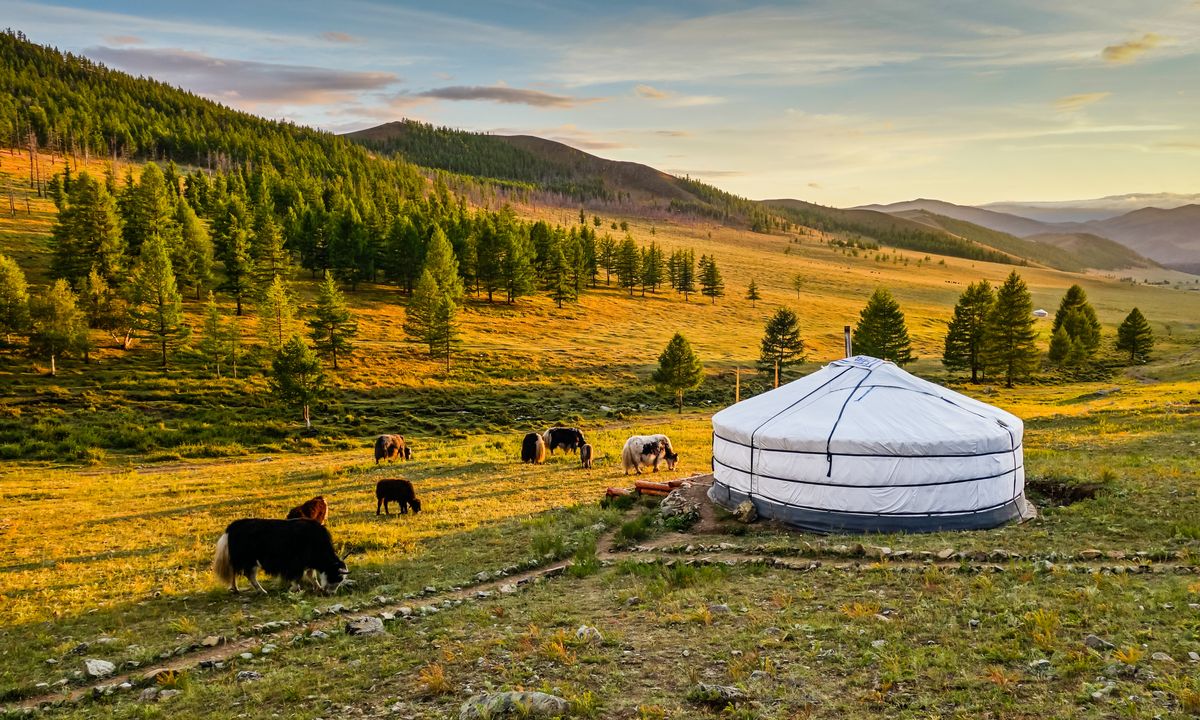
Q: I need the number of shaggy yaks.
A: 8